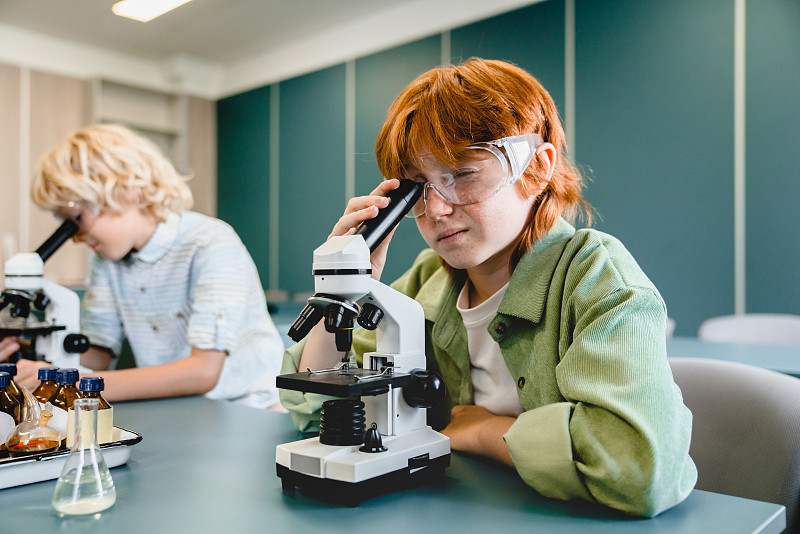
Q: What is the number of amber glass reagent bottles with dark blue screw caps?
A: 5